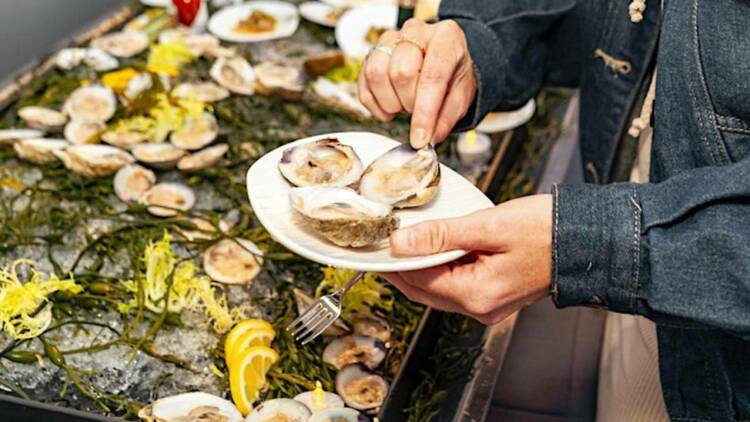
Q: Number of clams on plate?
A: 3